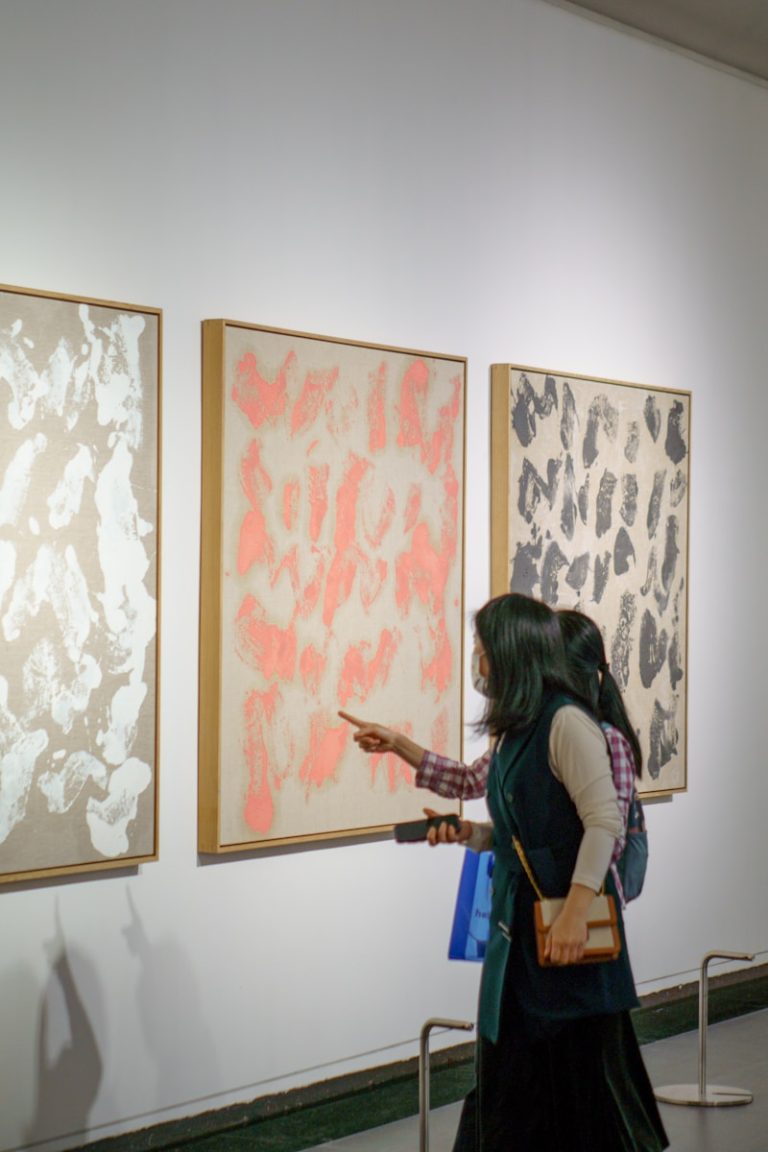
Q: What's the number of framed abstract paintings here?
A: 3